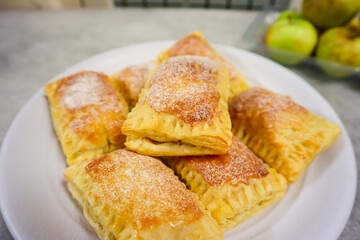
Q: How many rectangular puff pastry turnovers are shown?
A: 7